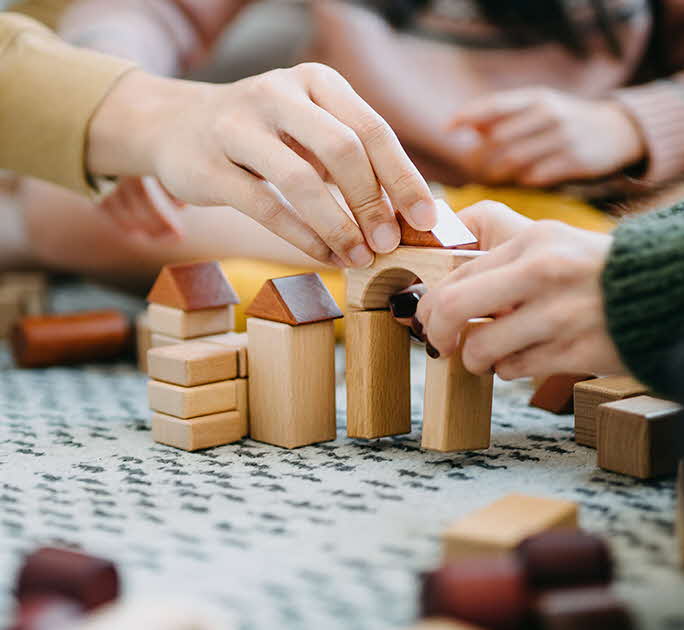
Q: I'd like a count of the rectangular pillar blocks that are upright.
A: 3